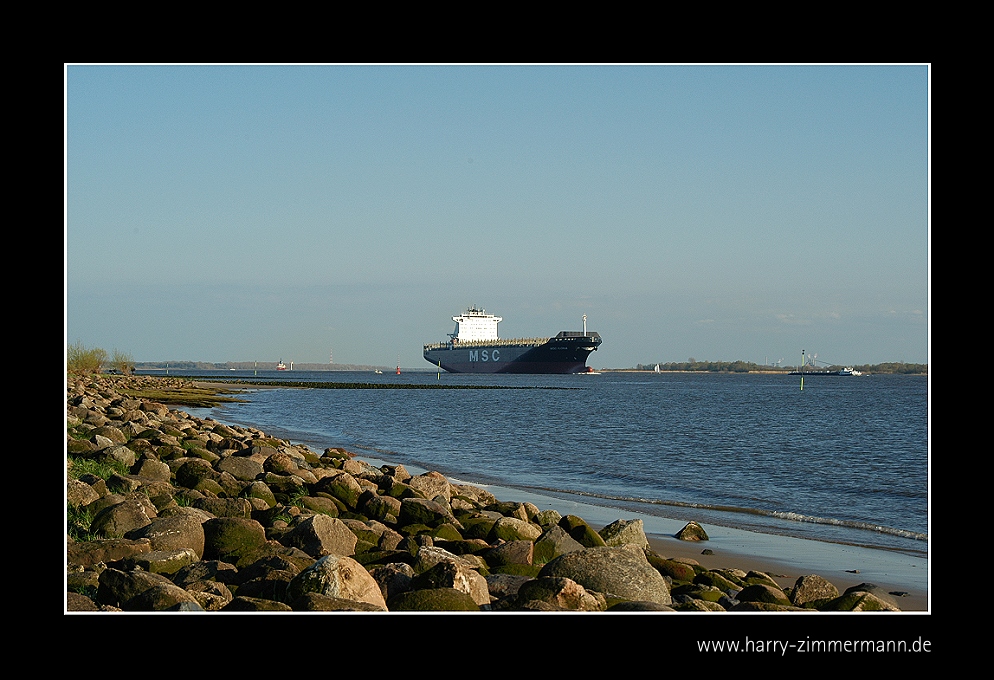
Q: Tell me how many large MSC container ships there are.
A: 1